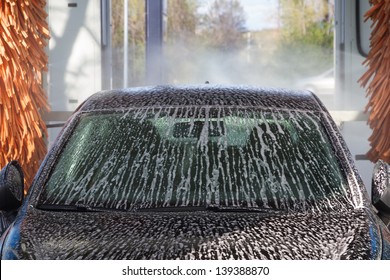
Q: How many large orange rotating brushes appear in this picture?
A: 2